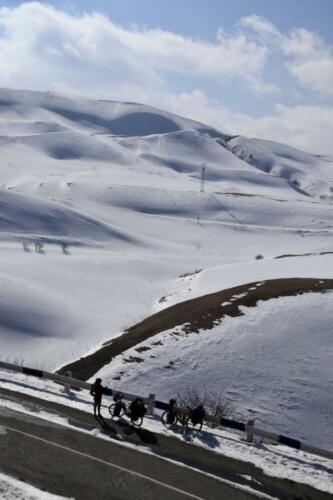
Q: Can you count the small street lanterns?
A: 0